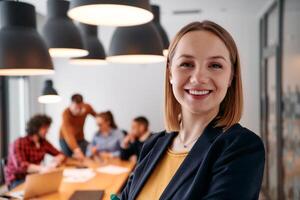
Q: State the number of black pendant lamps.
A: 7